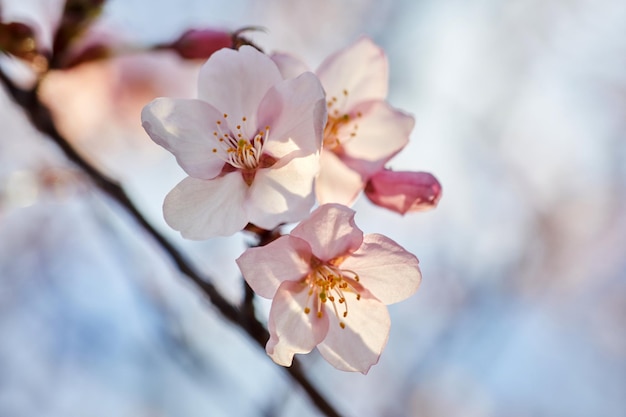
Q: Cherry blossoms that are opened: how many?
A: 3